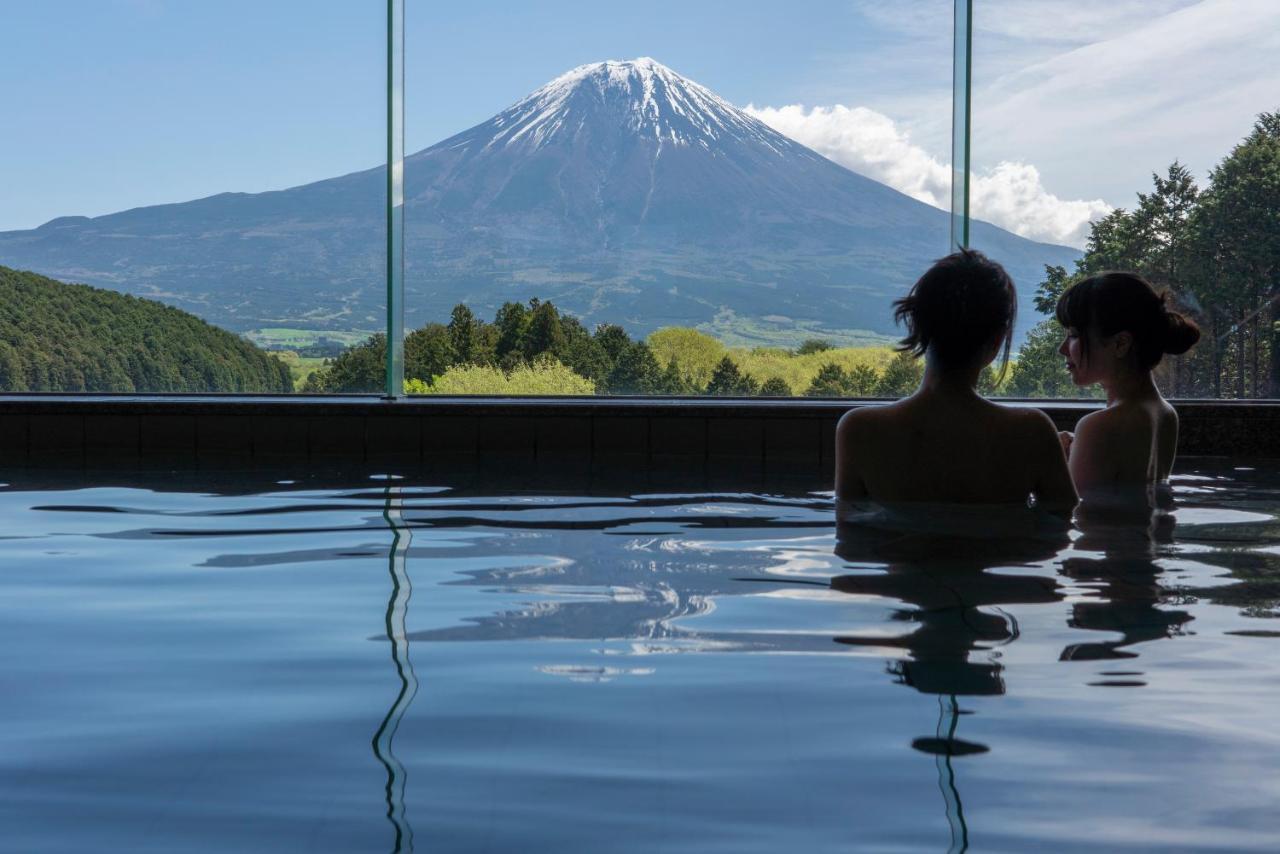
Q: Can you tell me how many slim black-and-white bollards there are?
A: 0